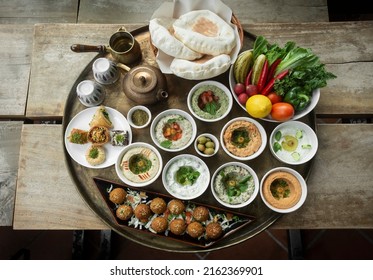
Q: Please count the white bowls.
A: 11